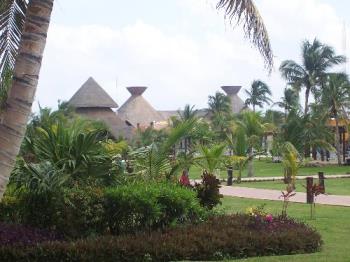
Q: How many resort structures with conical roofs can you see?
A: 3